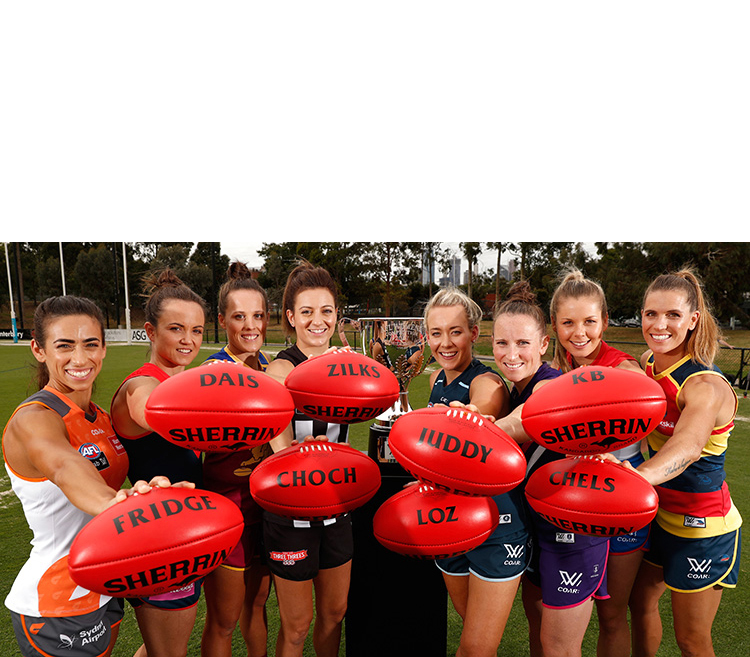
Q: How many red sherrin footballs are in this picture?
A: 8